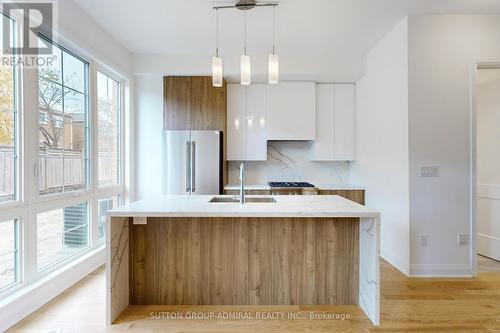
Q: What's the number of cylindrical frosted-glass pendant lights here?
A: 3